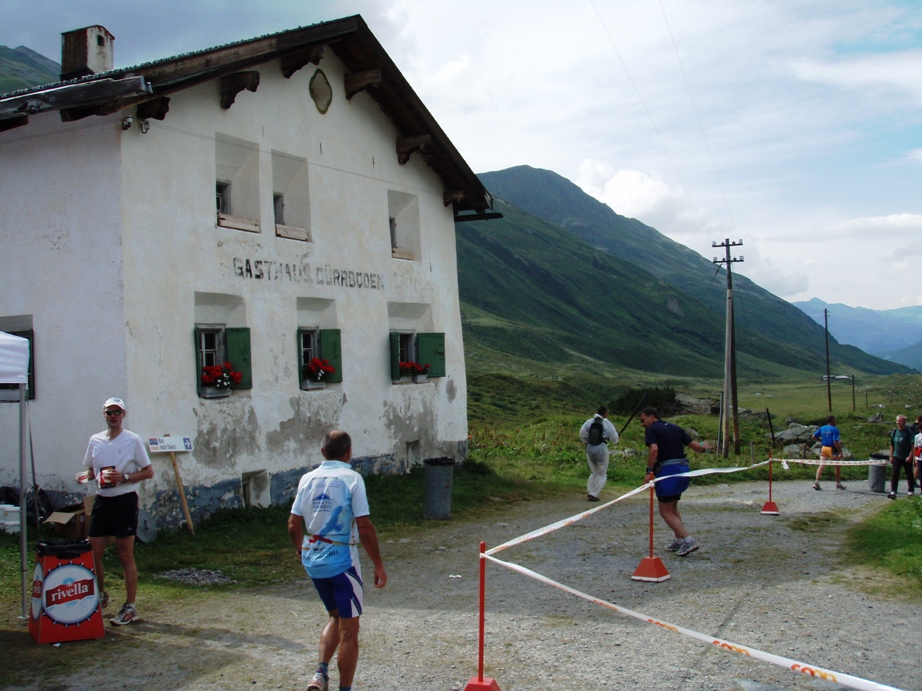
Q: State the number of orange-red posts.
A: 3